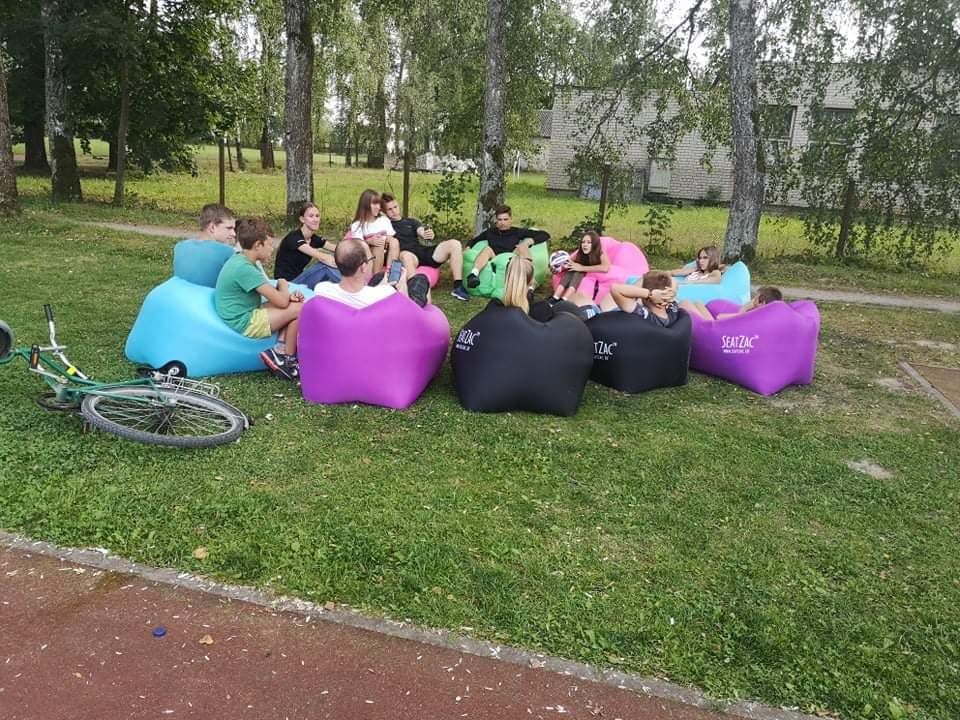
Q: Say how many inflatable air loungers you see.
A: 10